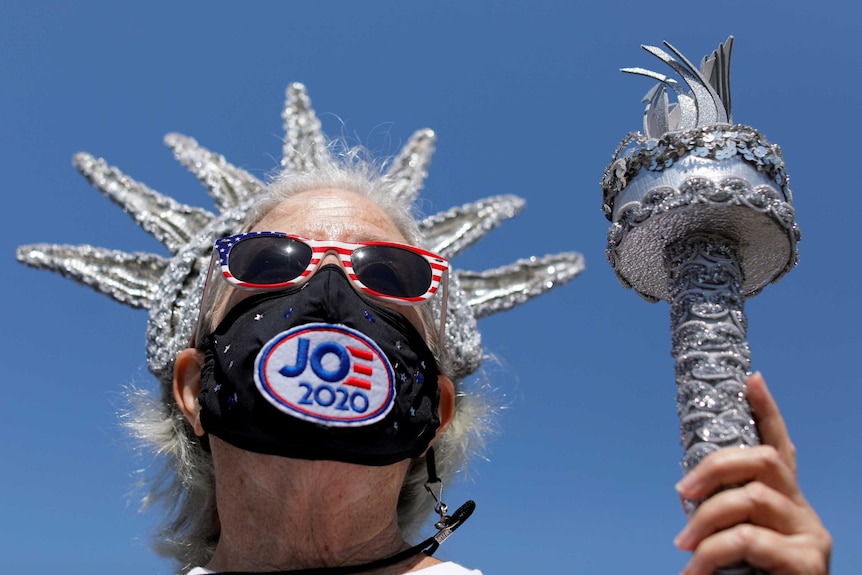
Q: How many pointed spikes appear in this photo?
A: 7